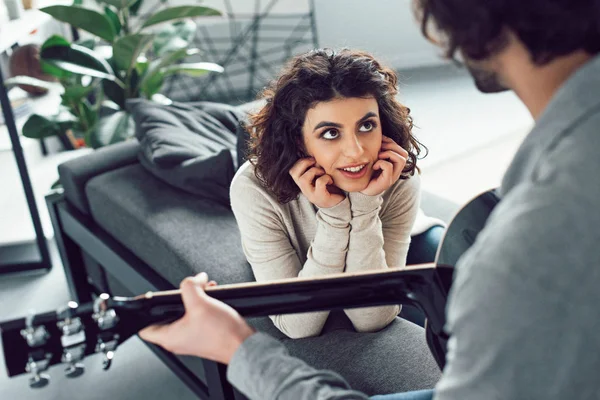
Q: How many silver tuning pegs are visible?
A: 6